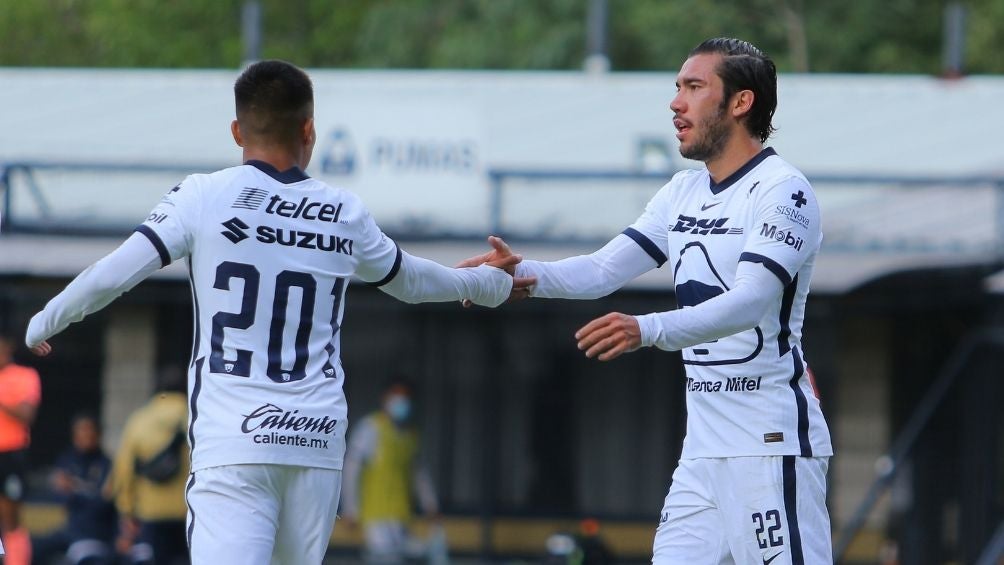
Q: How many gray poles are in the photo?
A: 3